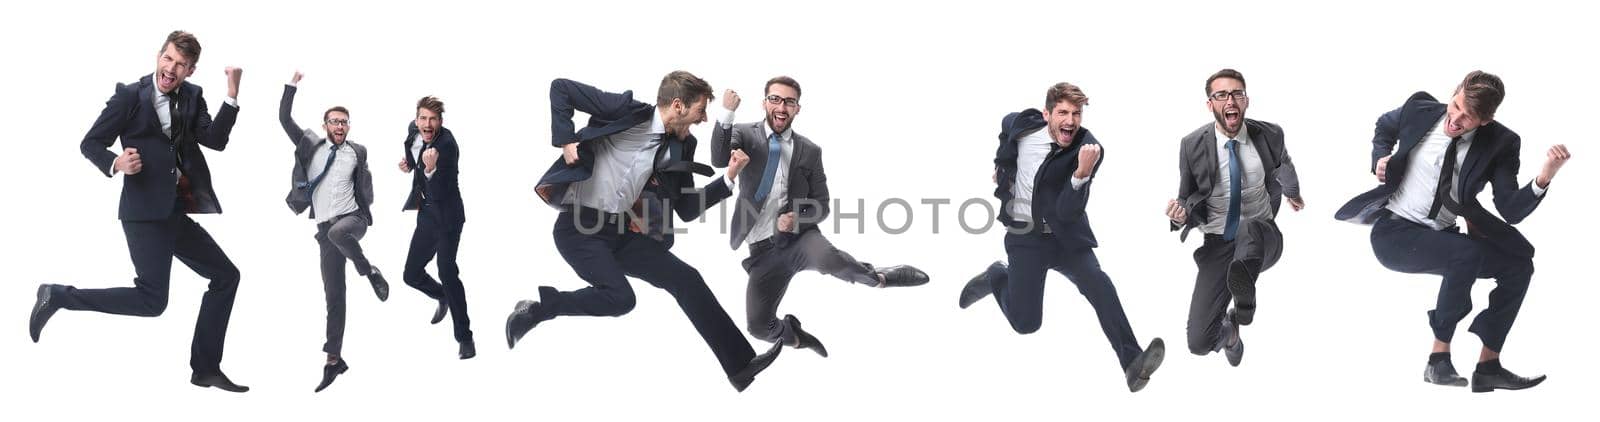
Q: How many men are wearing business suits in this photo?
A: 8